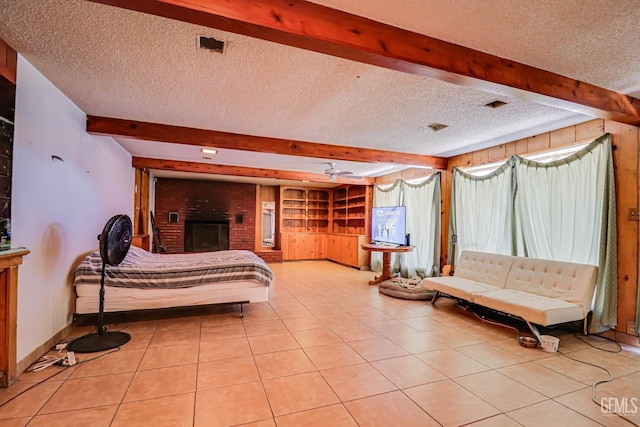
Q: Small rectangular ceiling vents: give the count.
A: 3